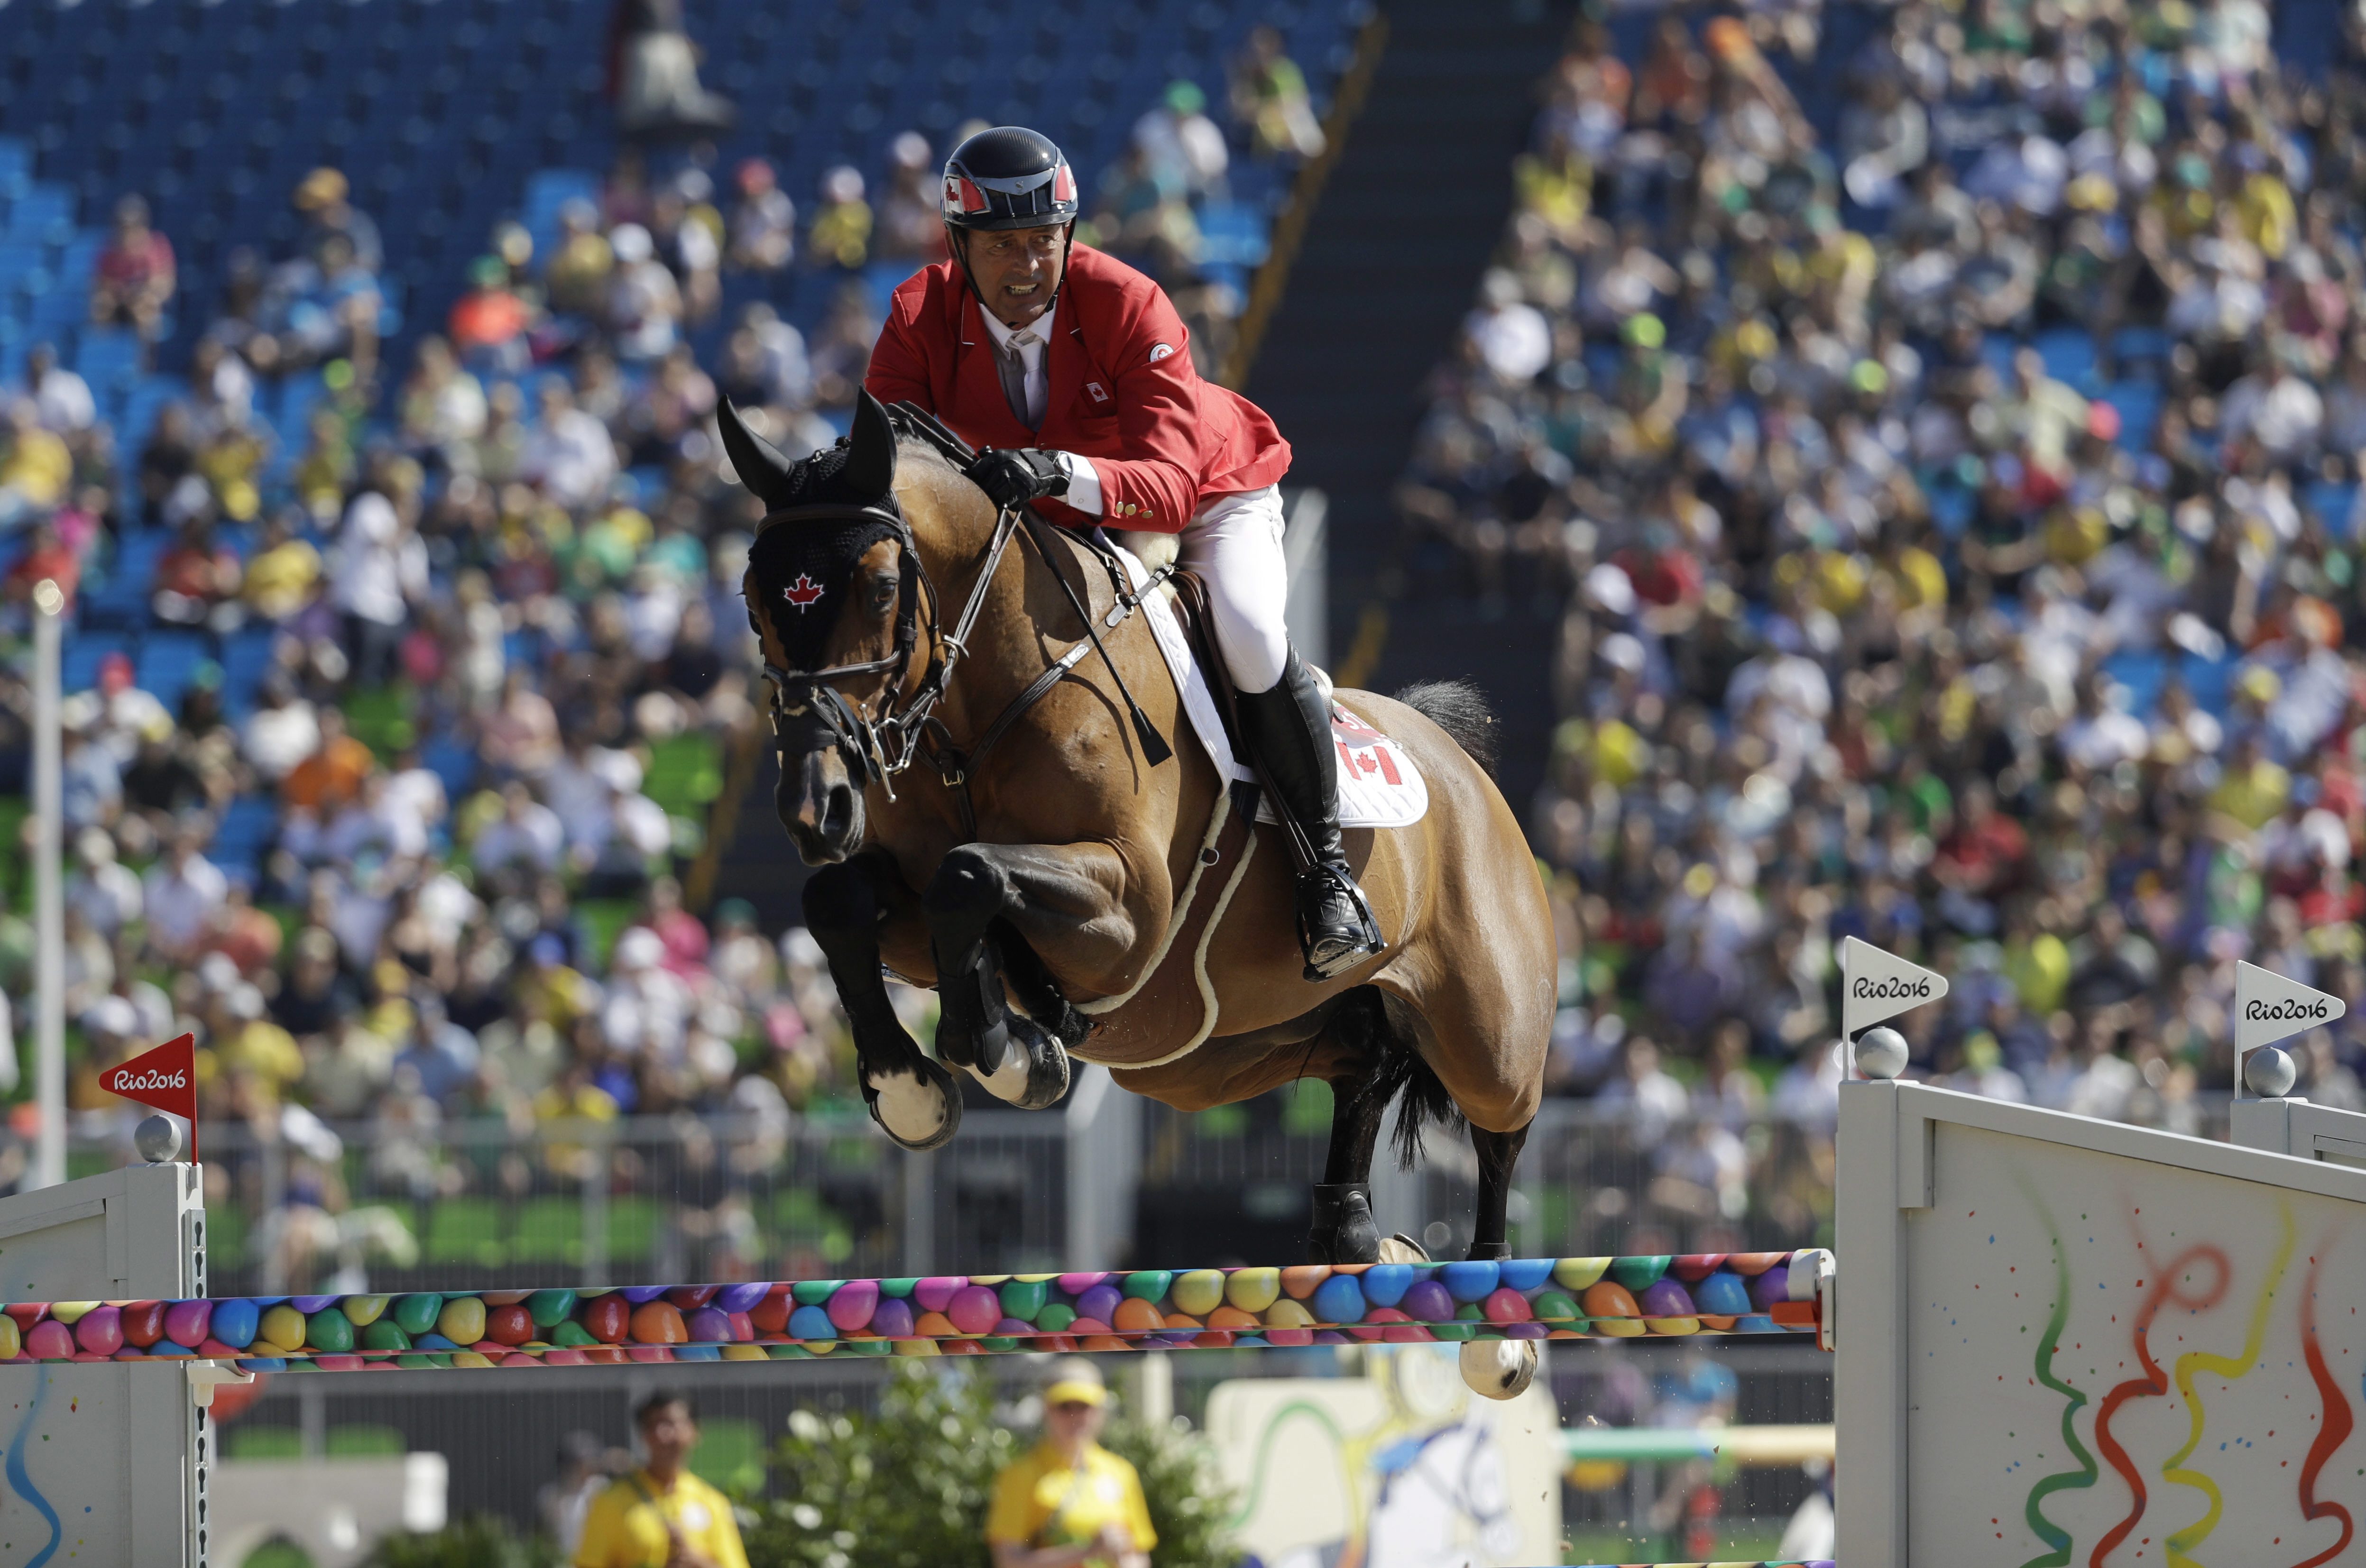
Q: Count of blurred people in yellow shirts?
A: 2